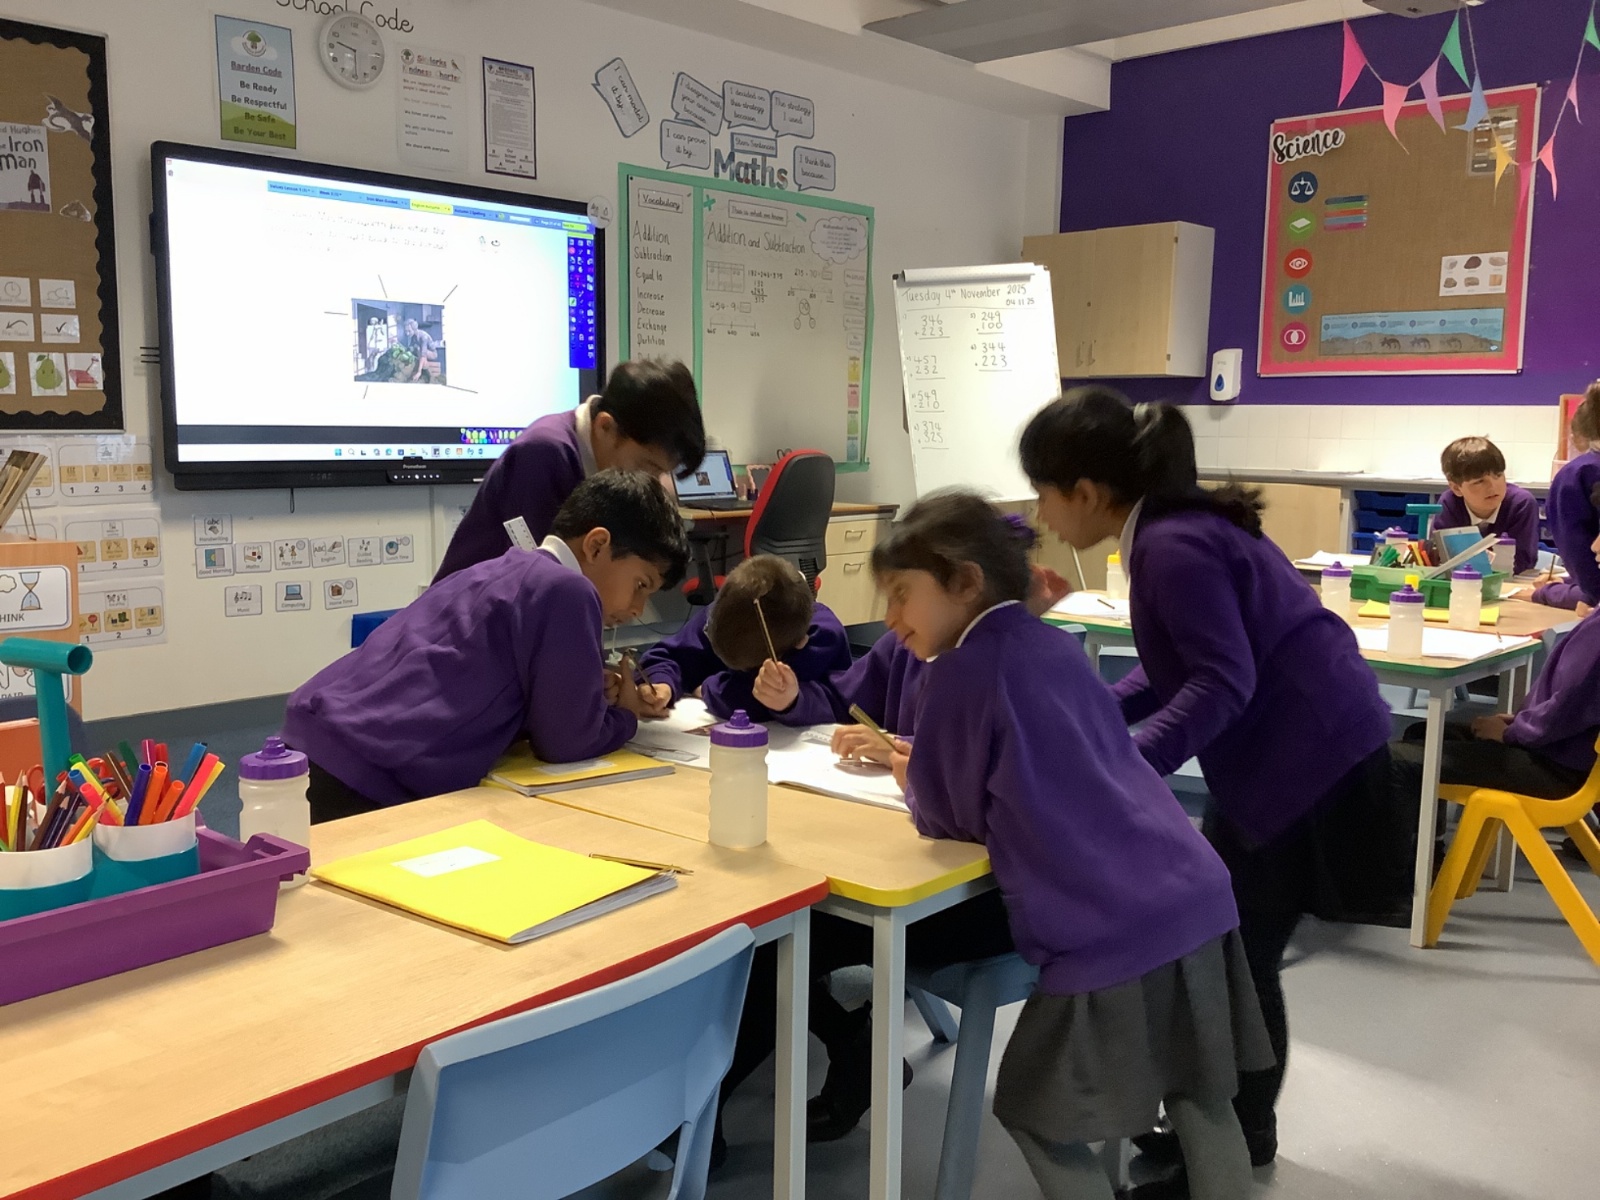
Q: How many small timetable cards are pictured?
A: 10